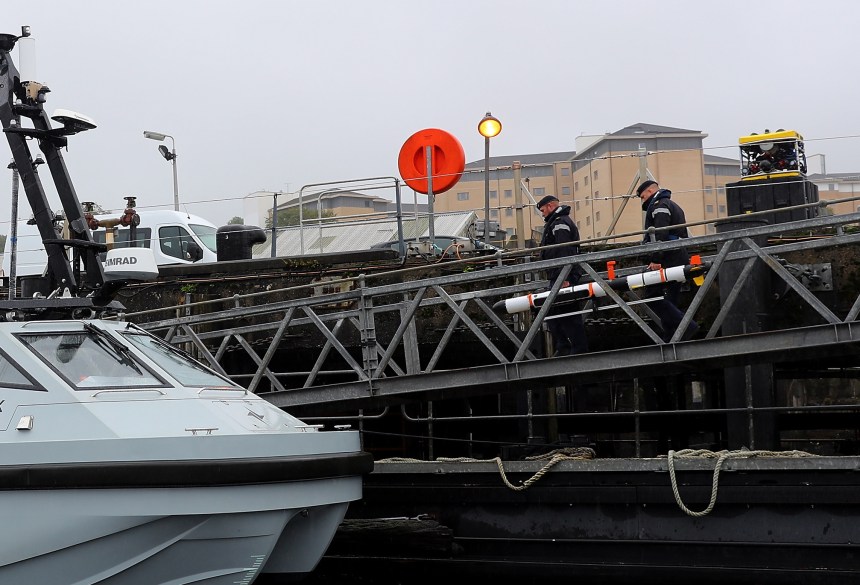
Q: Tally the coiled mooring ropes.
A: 2